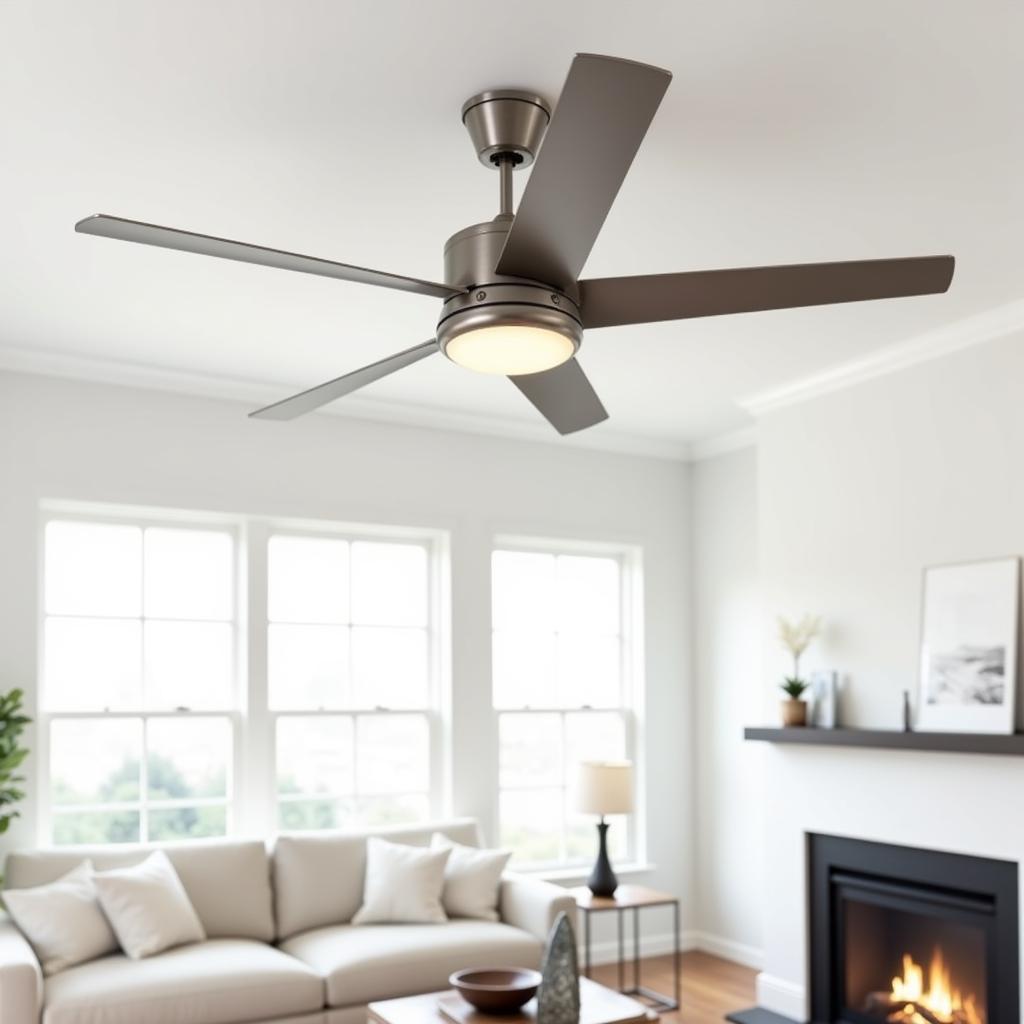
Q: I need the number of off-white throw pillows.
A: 4